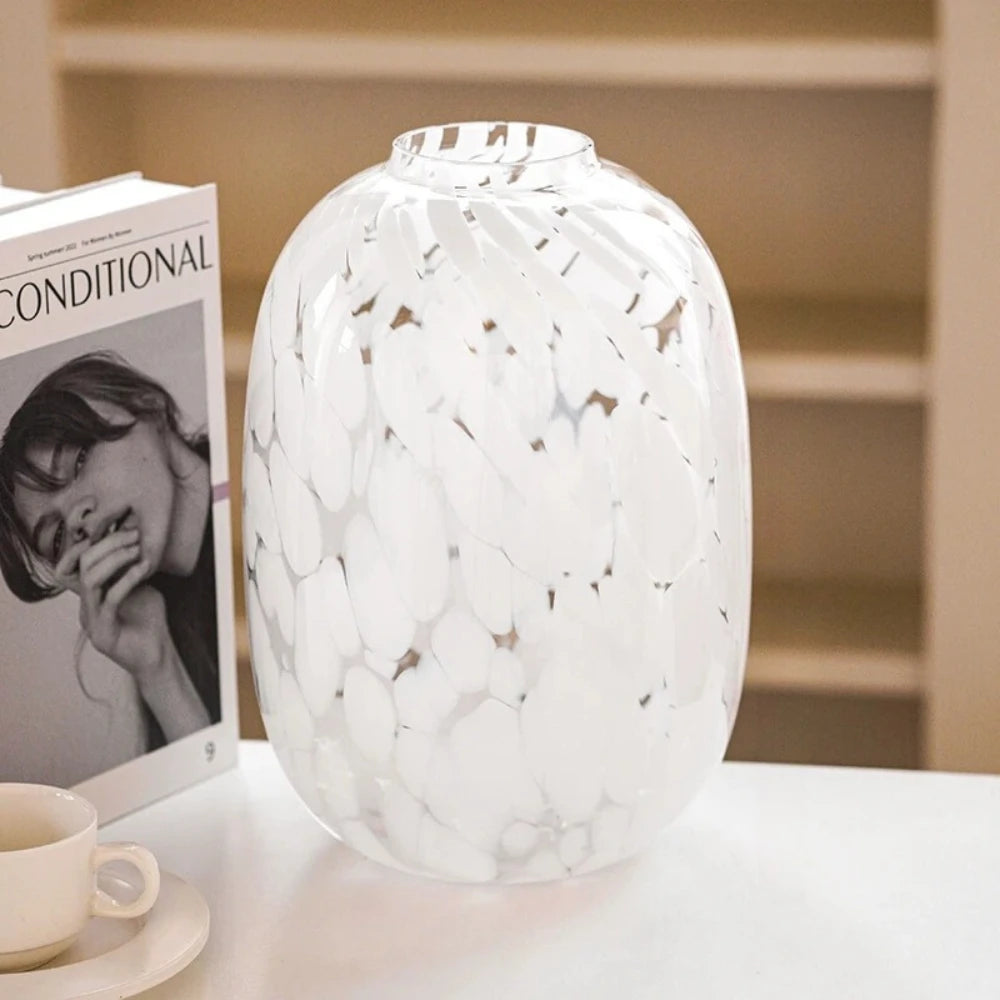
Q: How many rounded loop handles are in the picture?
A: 1